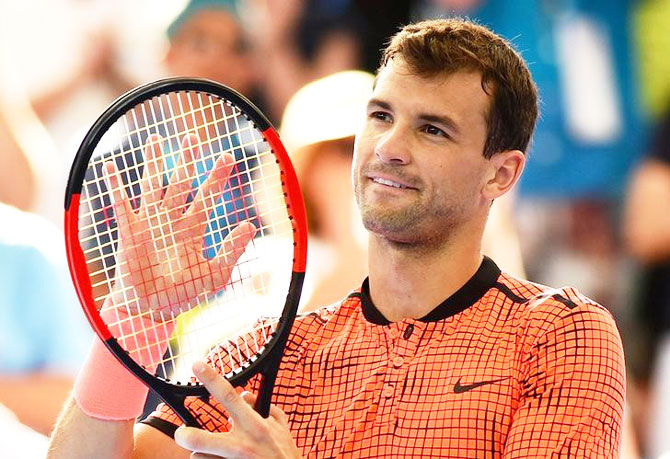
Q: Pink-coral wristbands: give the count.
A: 1